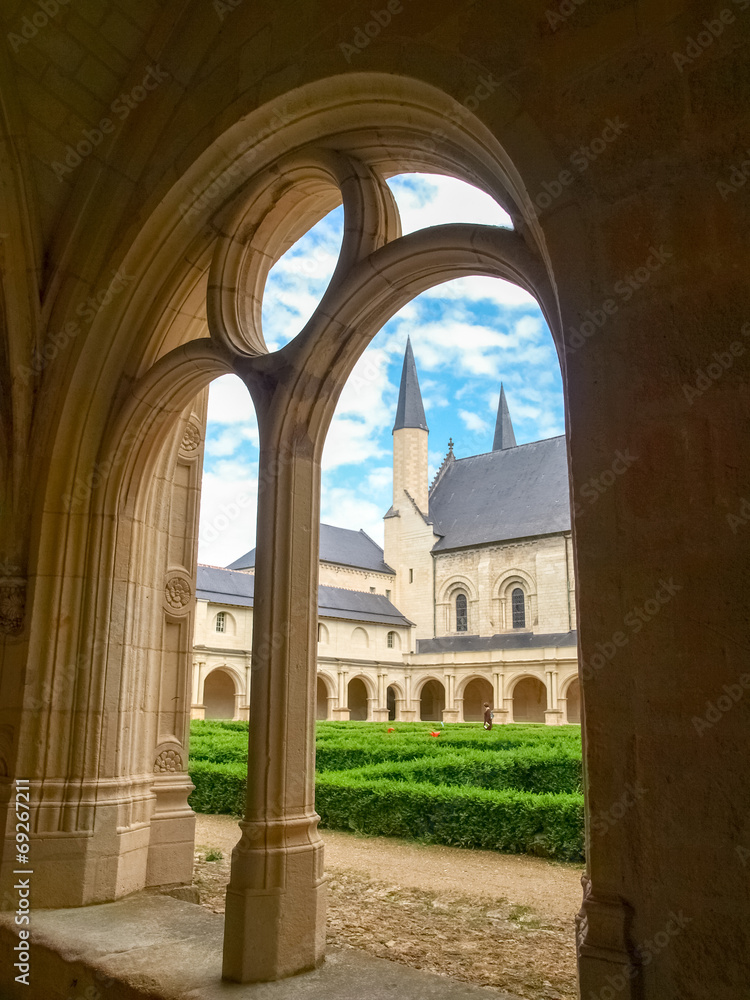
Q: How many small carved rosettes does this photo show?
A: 3